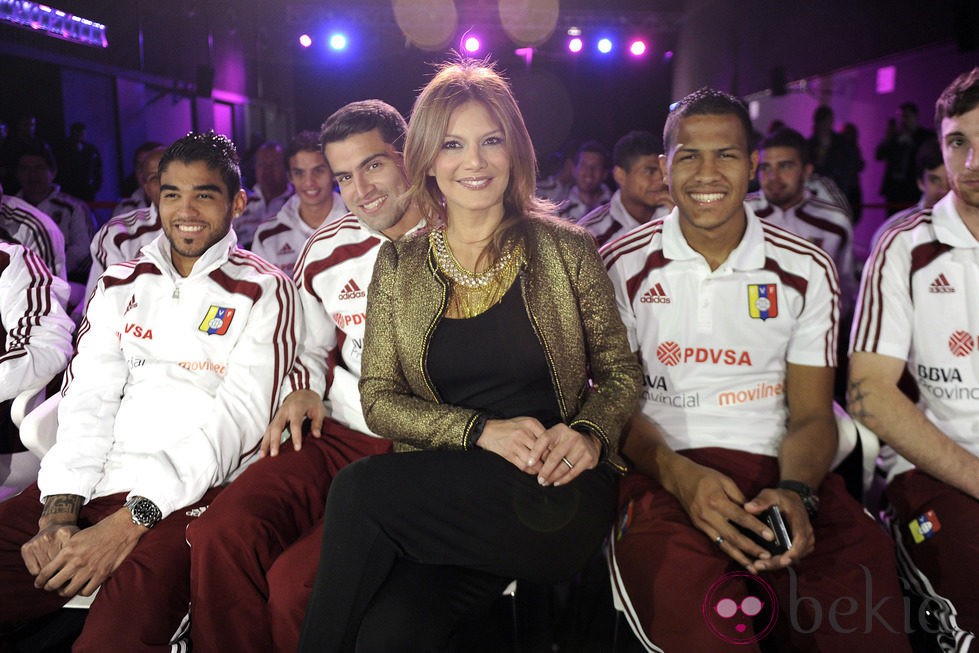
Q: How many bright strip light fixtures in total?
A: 1